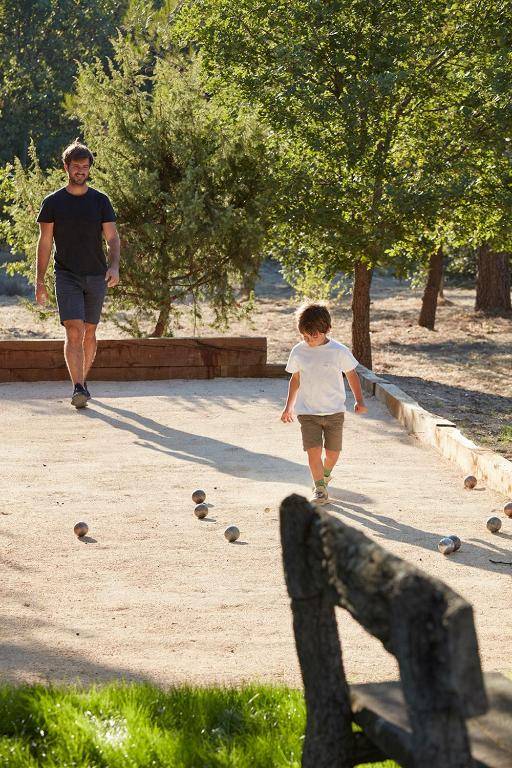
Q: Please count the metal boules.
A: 9